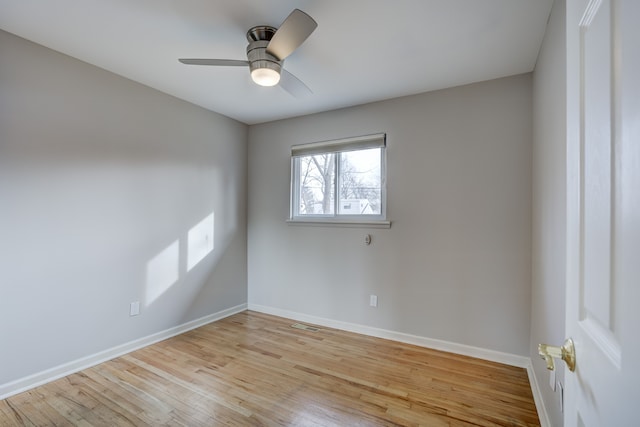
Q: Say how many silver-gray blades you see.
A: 3